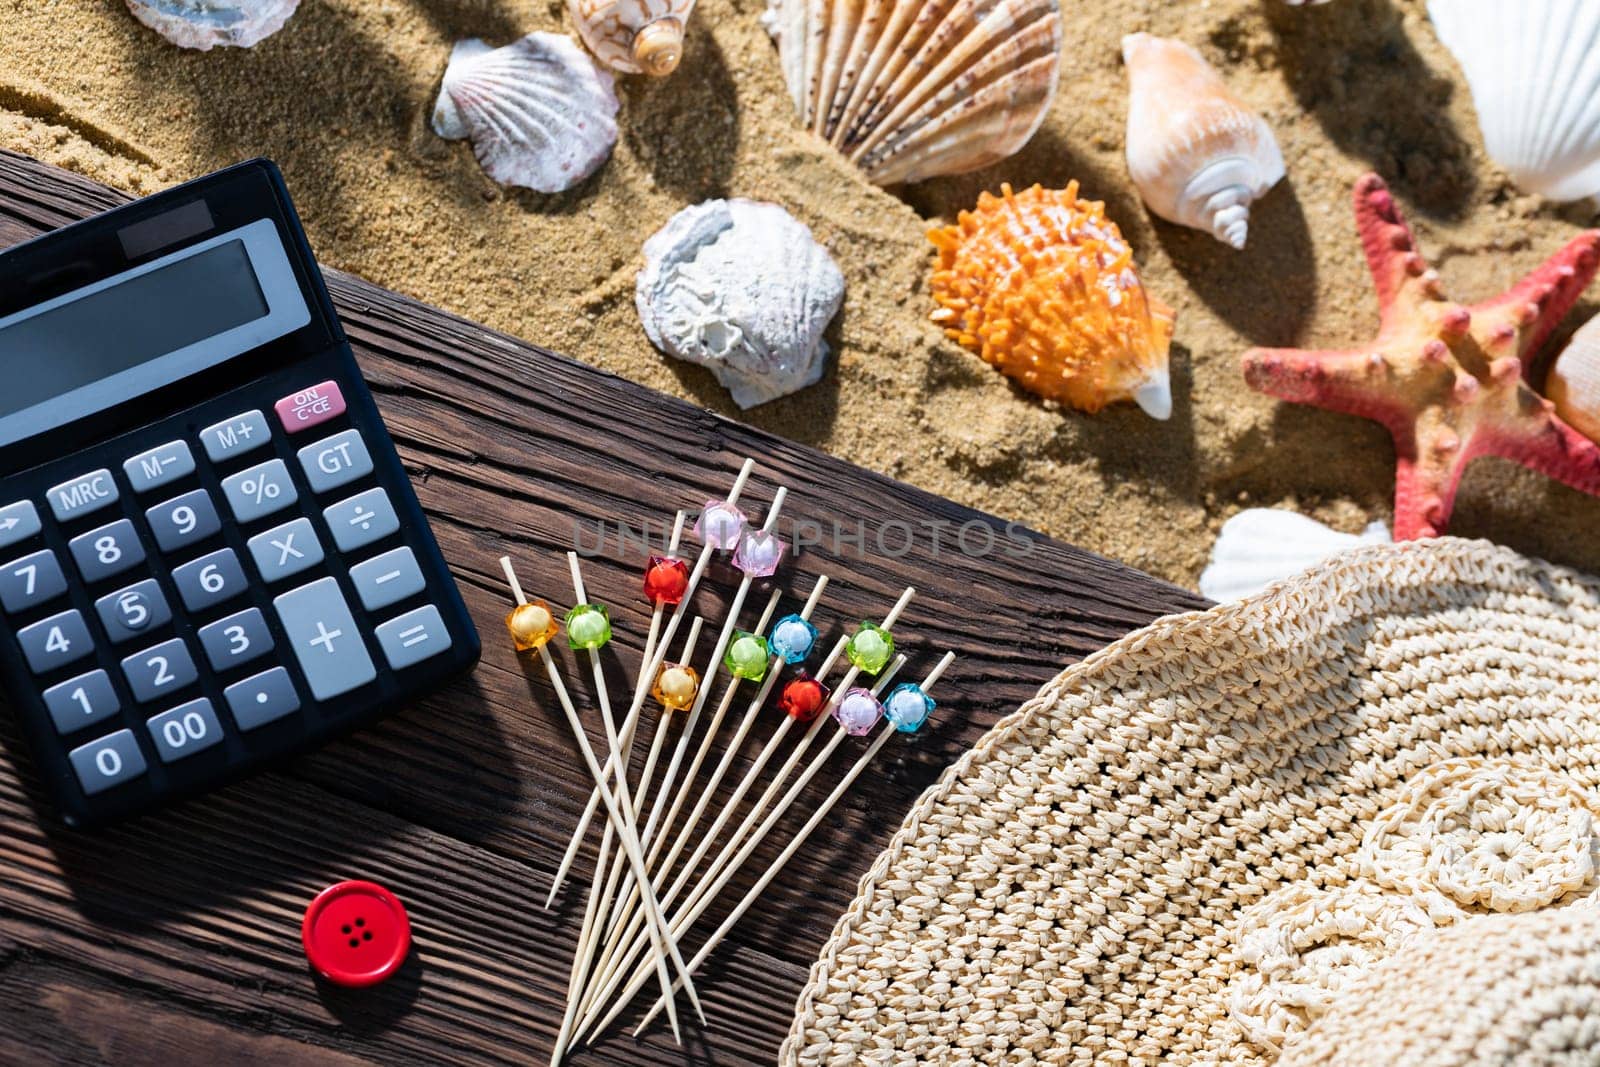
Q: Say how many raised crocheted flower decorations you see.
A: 2